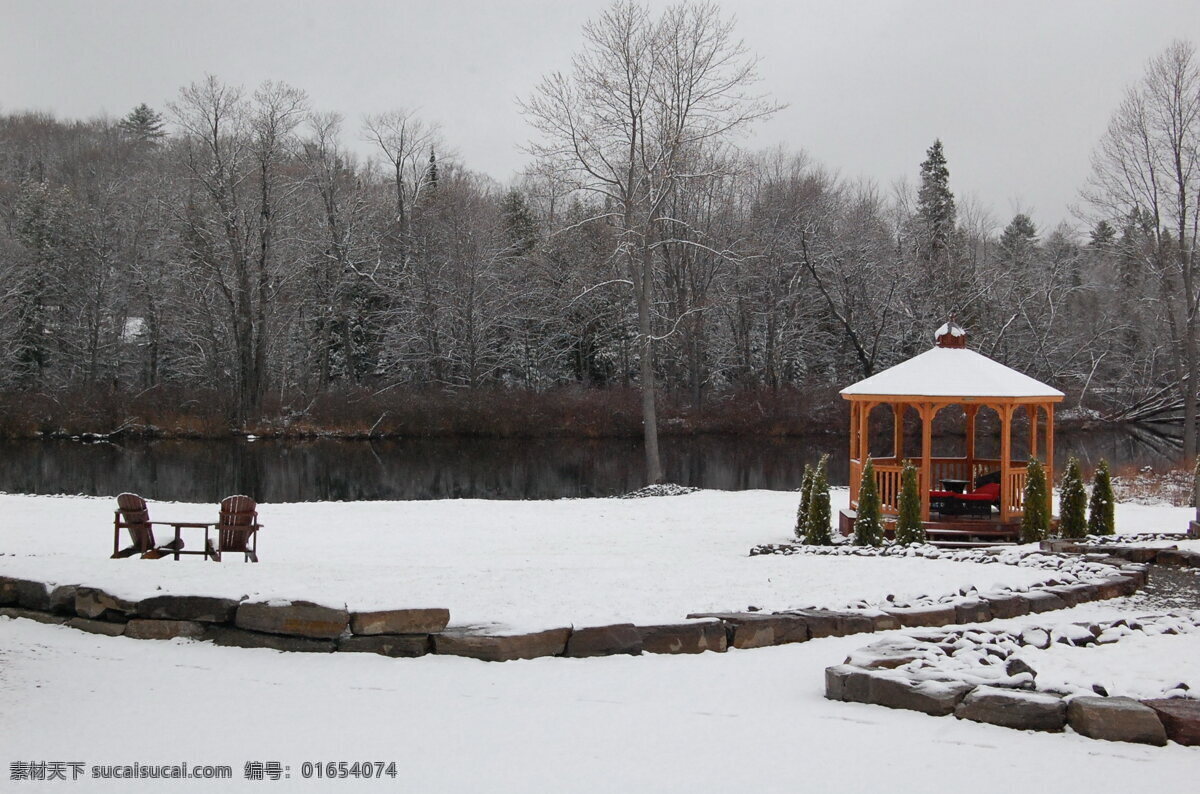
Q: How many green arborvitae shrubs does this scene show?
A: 7